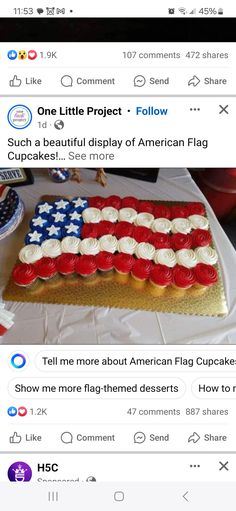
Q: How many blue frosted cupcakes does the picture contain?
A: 9